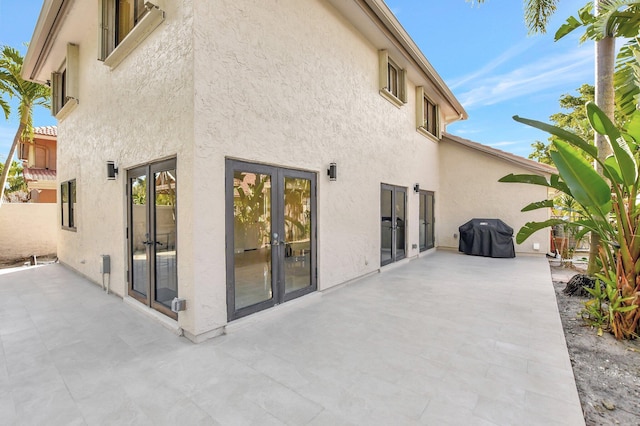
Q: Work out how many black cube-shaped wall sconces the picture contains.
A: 3